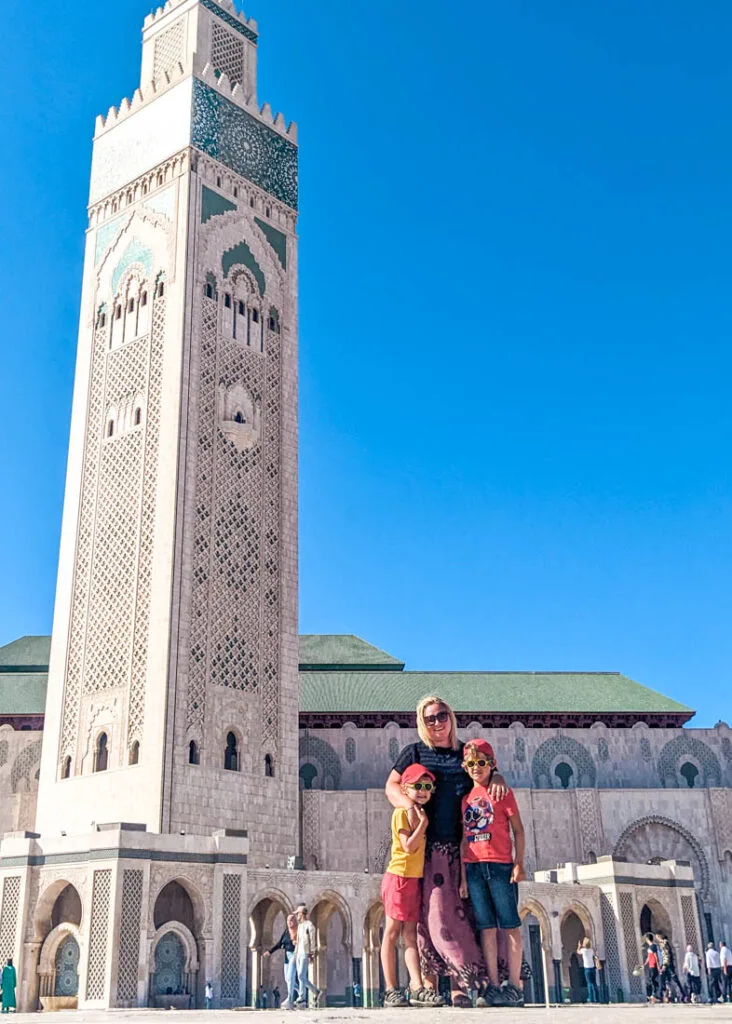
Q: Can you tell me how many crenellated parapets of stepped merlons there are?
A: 2